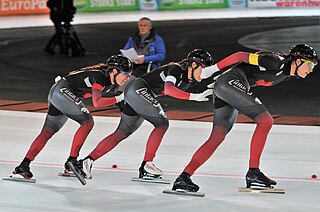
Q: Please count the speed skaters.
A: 3